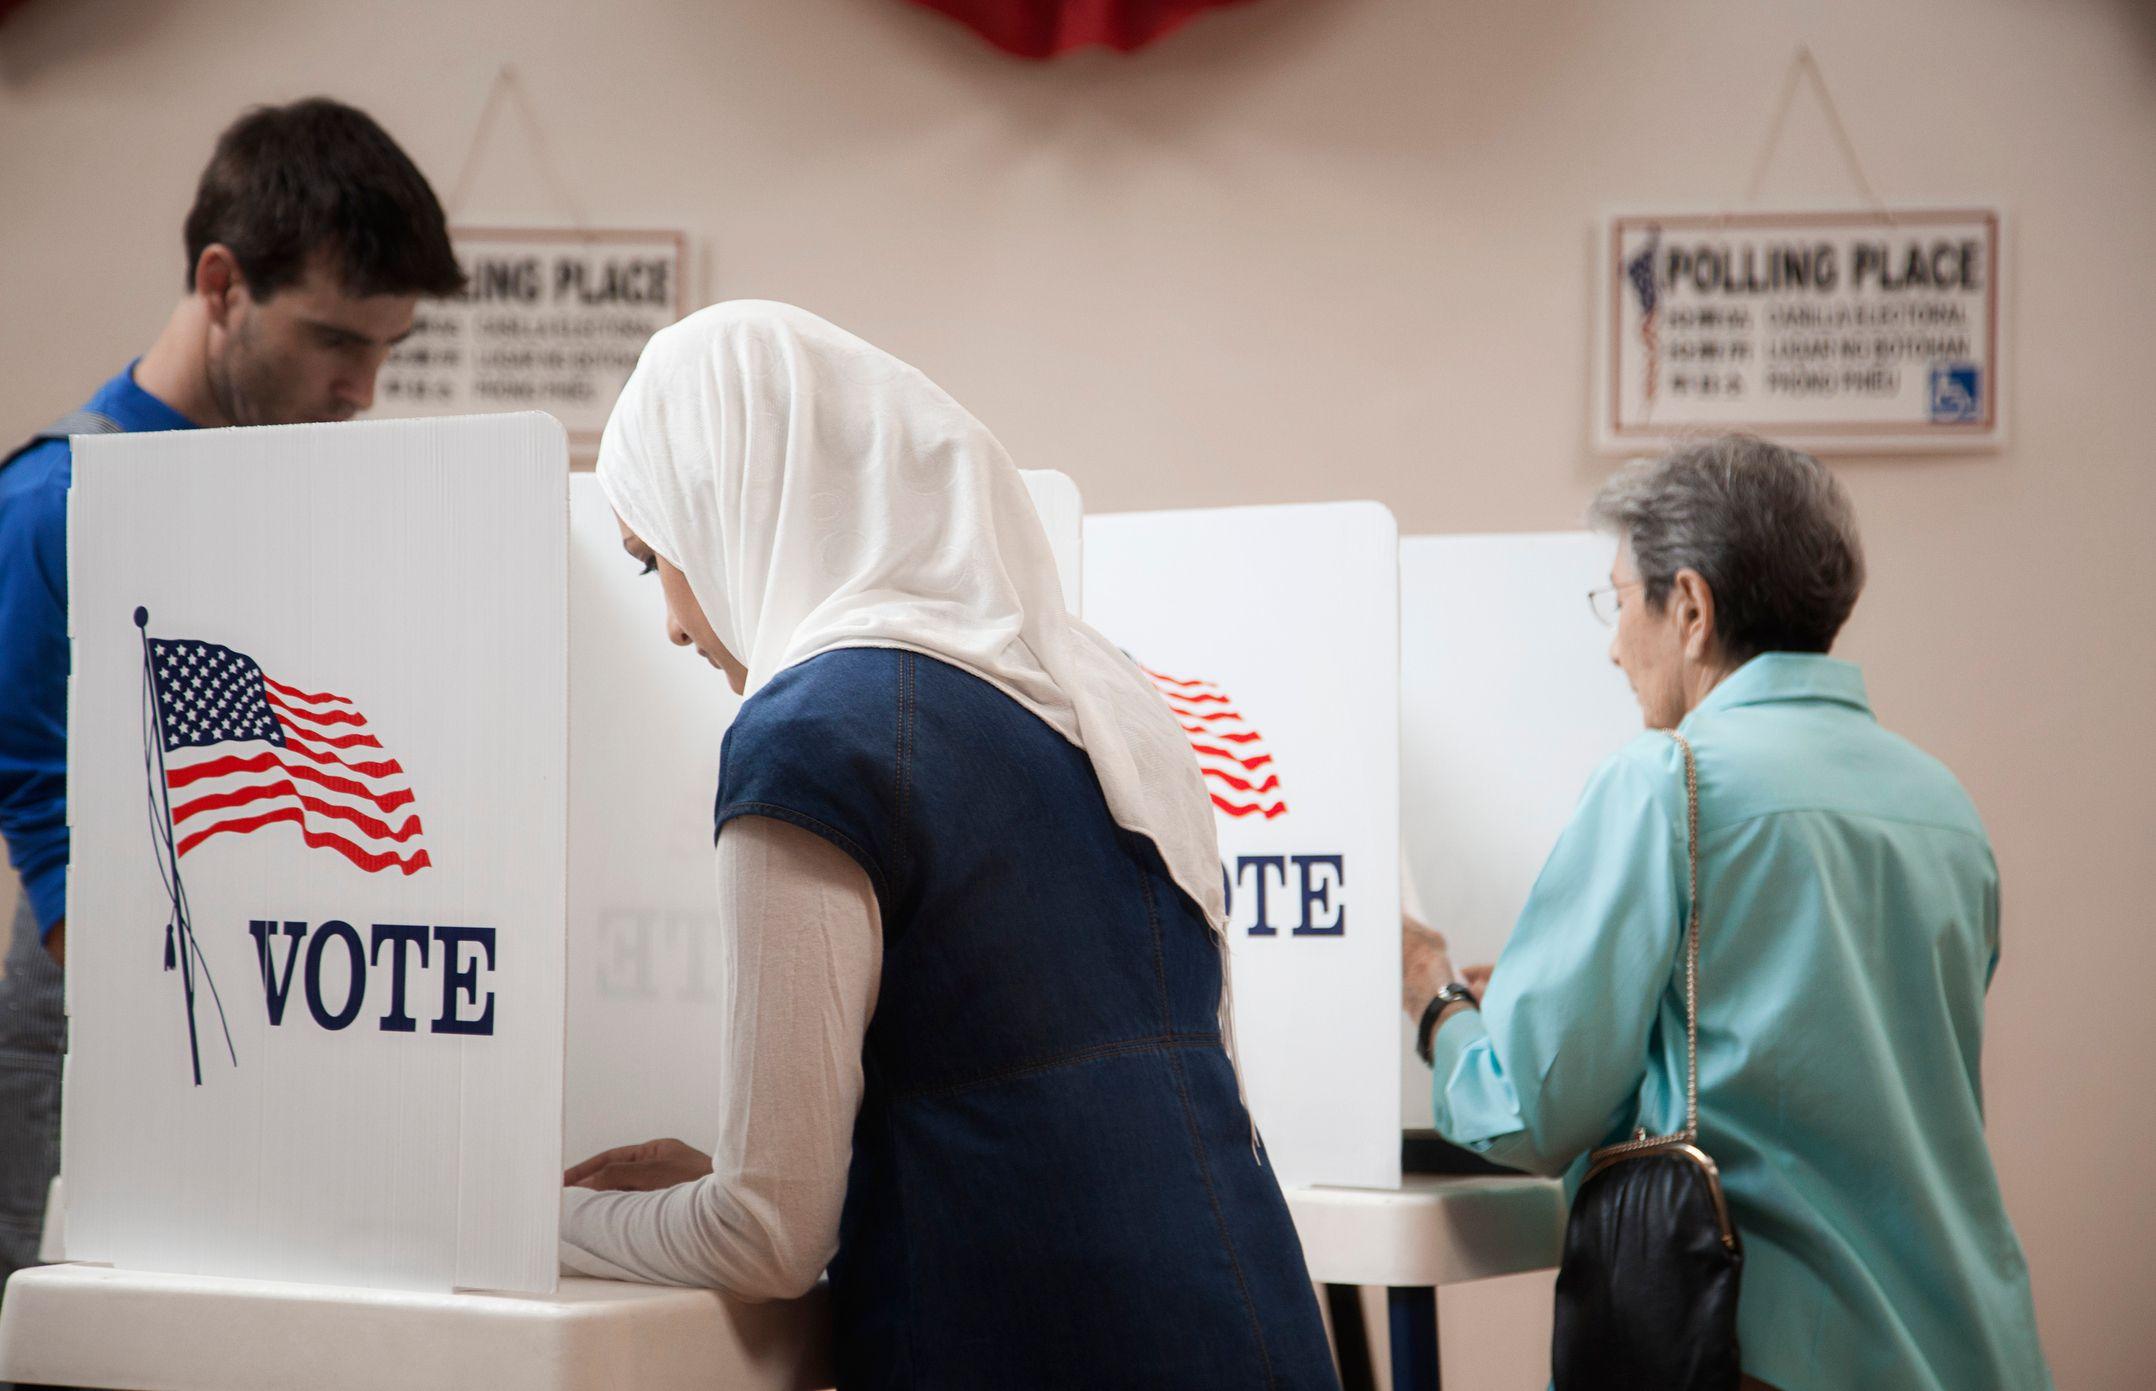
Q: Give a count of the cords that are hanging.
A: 2